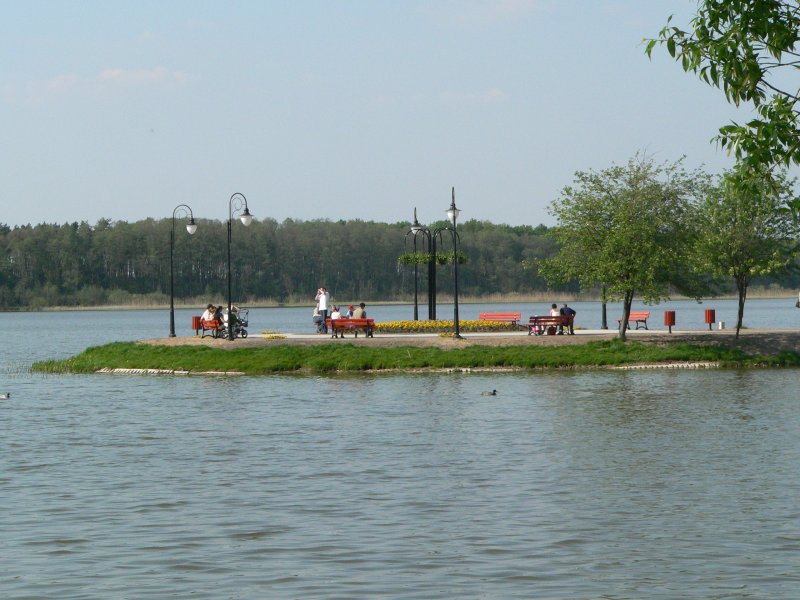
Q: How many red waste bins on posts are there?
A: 3